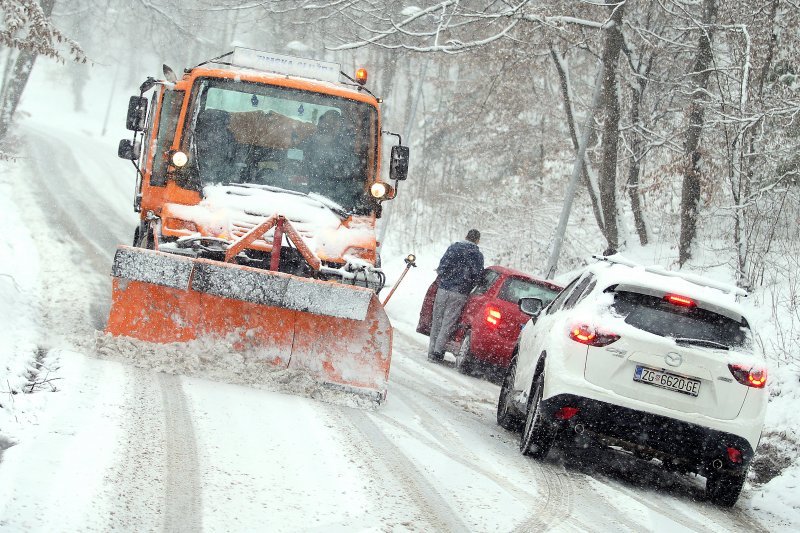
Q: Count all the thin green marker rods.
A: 0